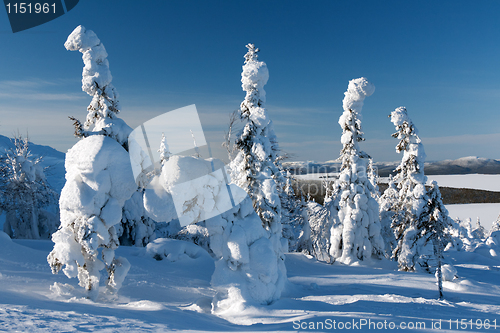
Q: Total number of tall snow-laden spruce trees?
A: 4